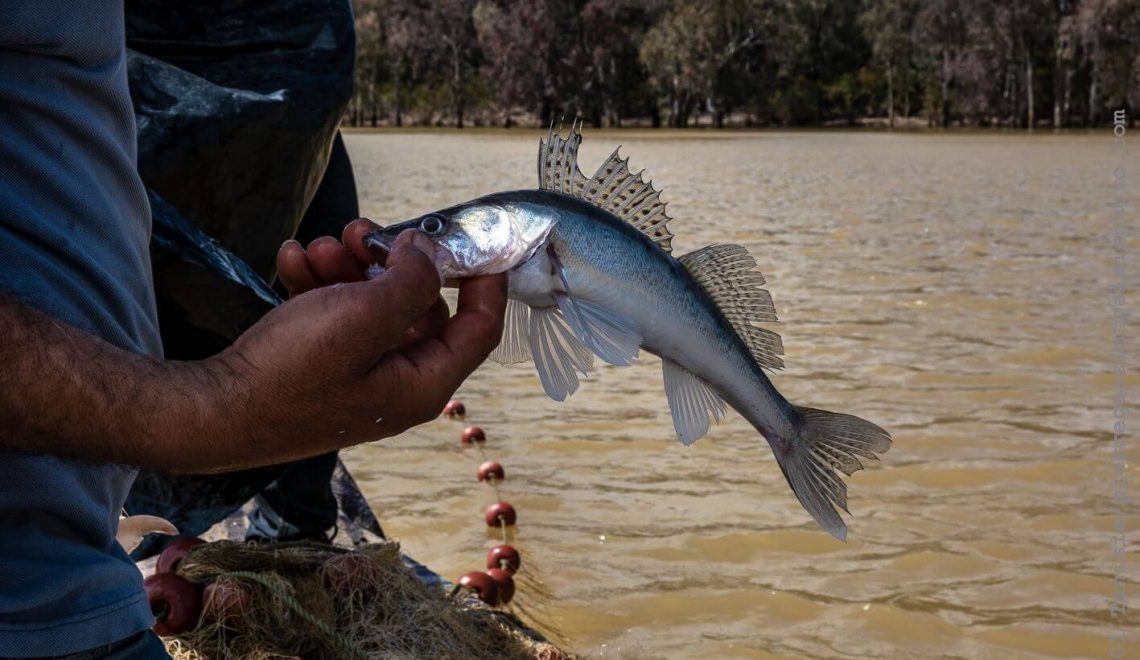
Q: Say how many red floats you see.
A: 11